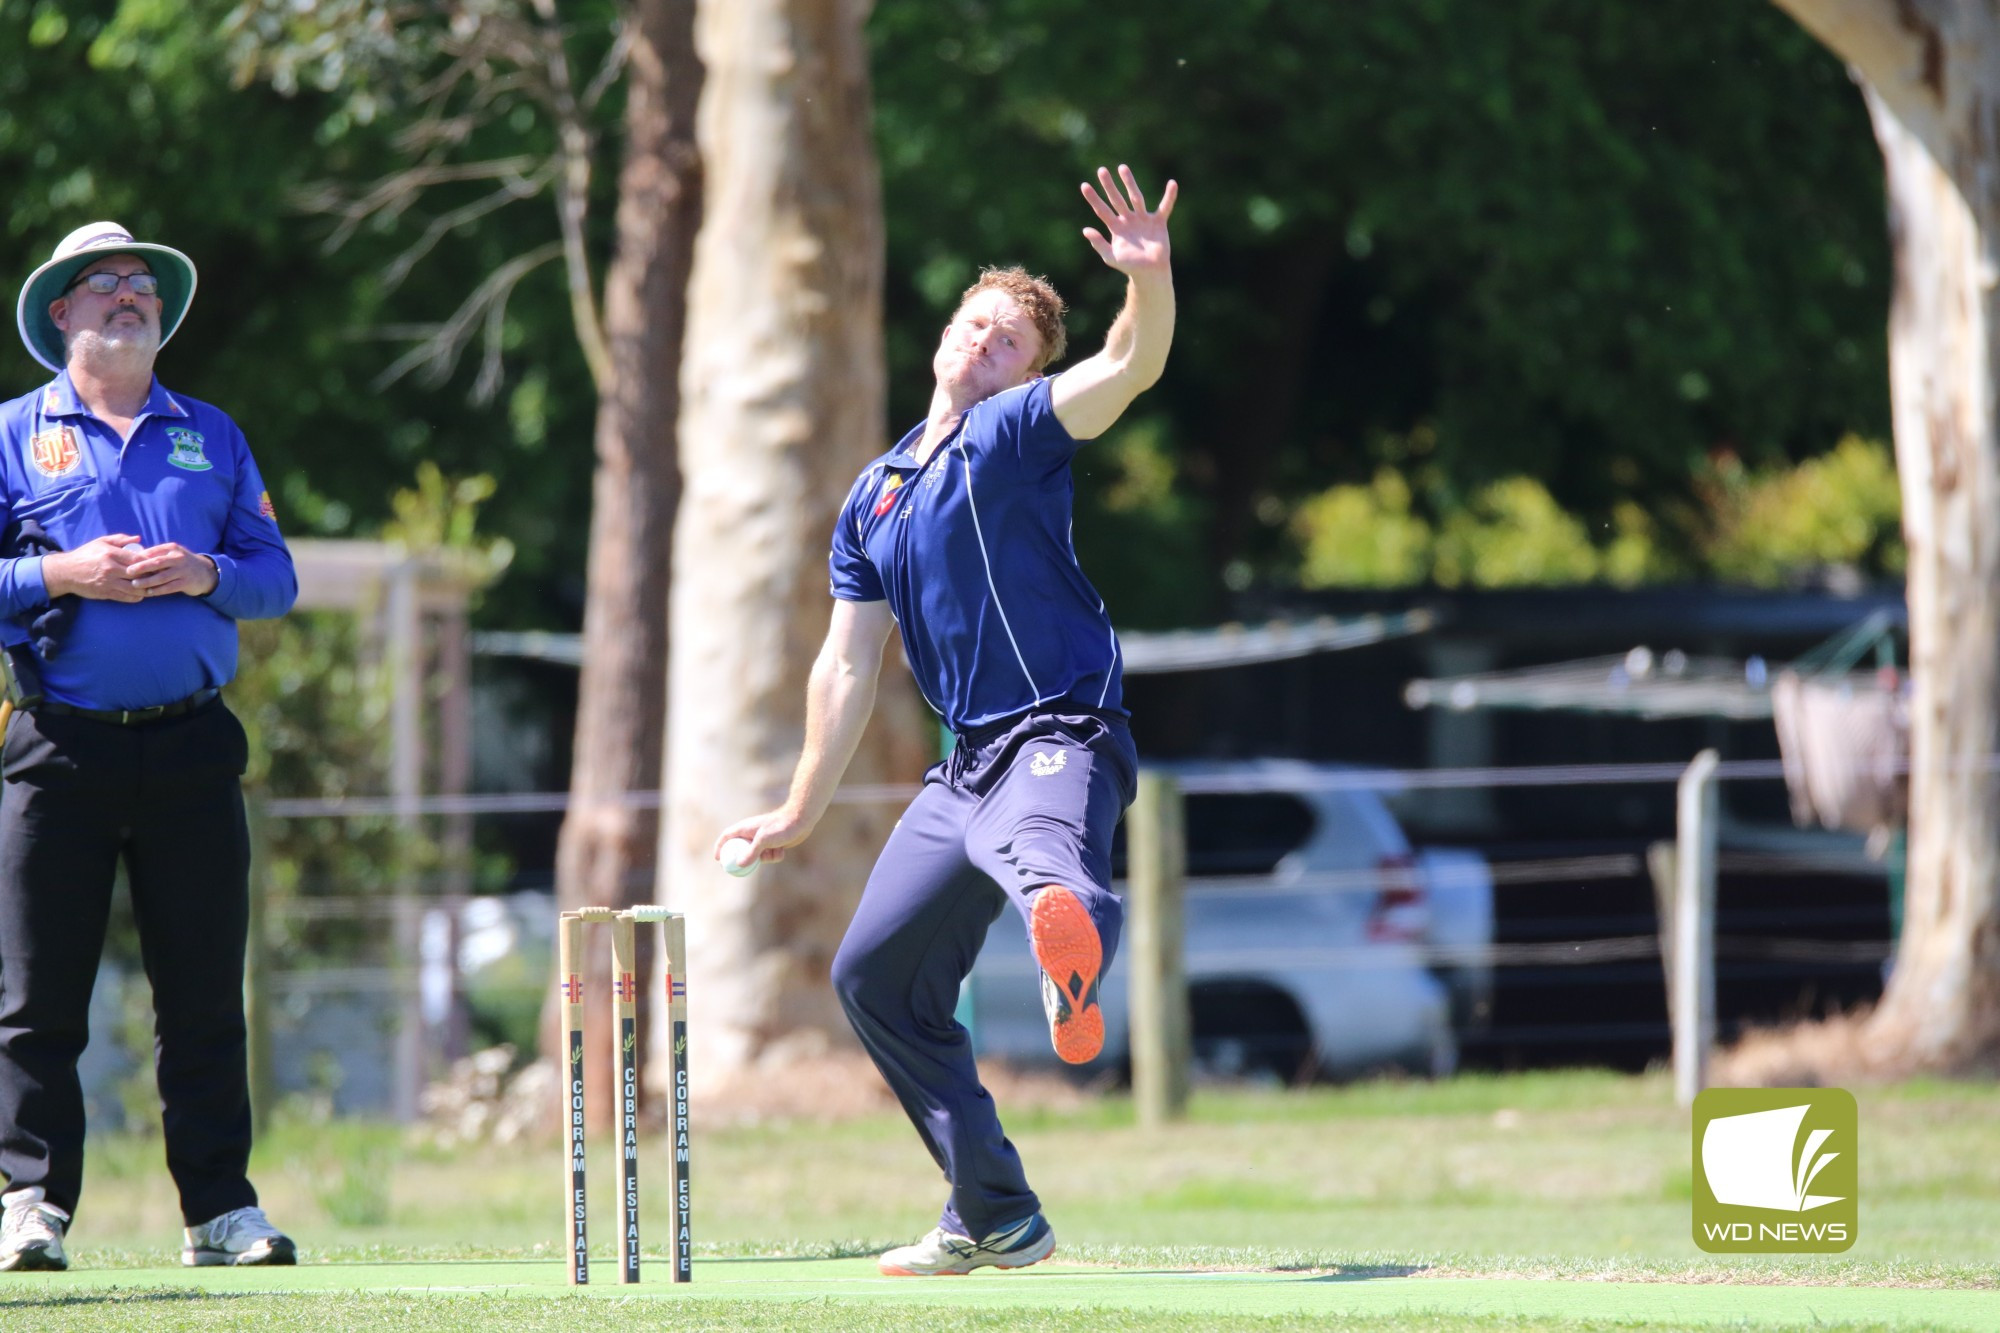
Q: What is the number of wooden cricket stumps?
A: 3